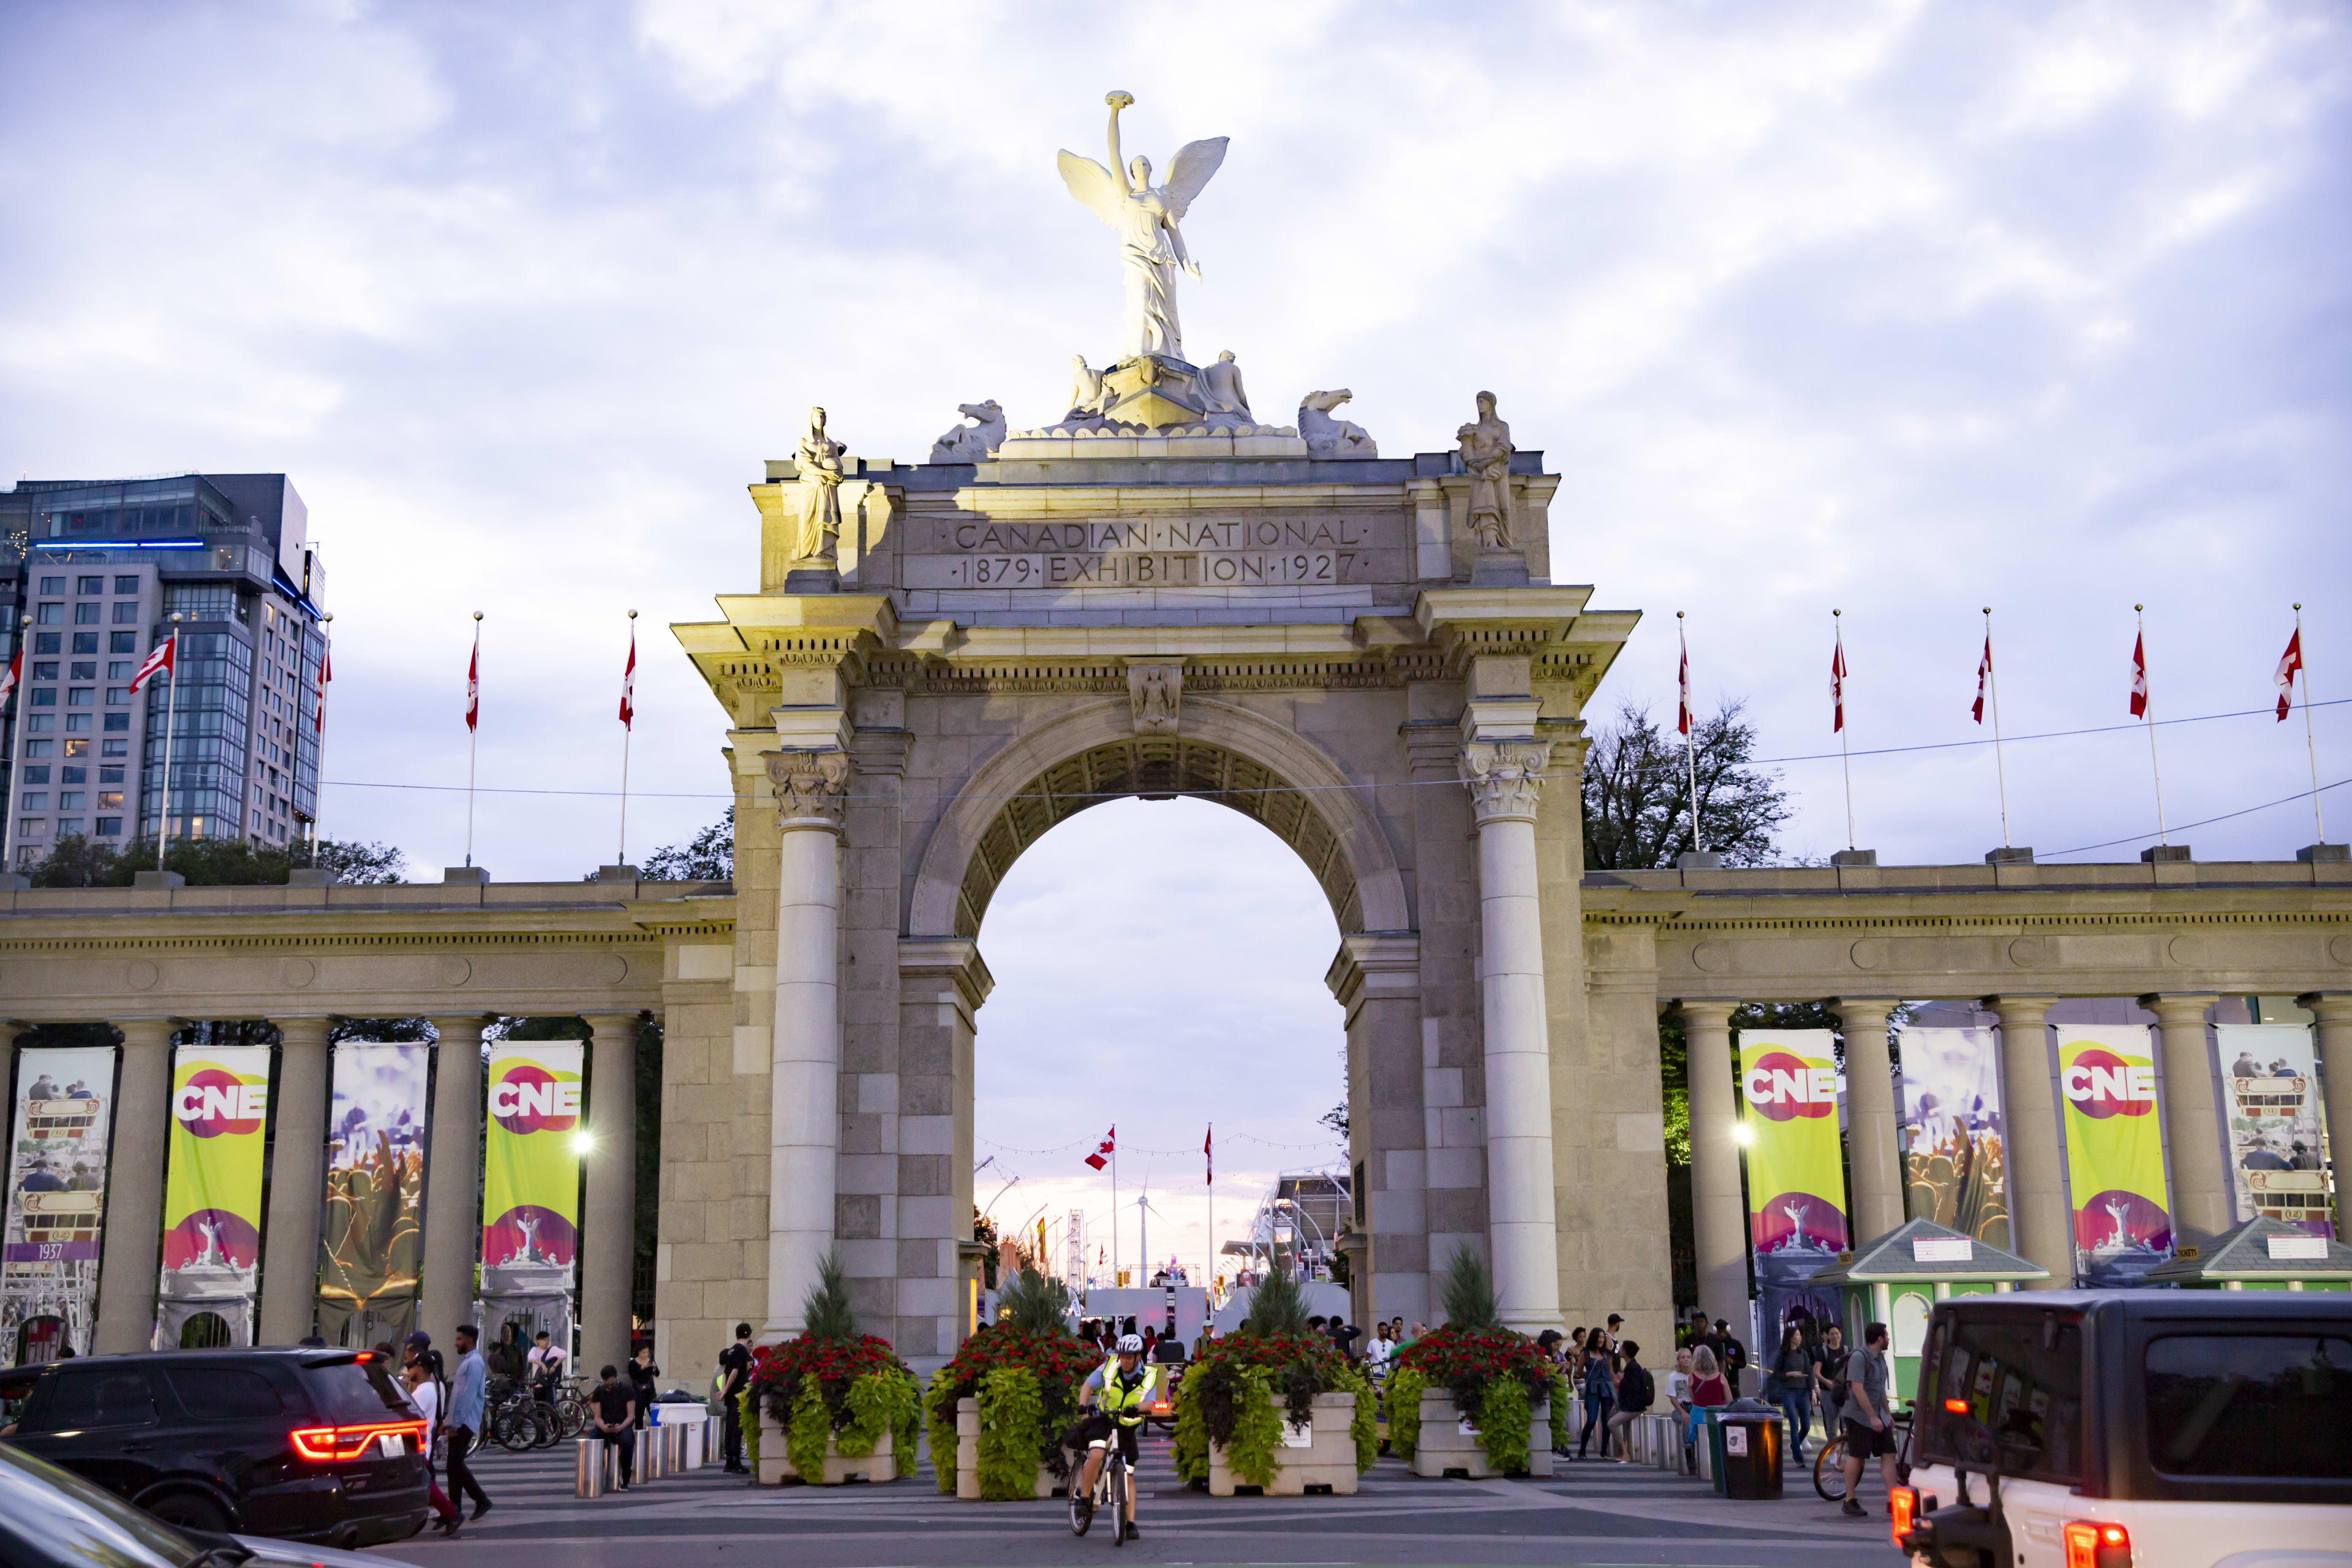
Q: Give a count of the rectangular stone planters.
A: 4